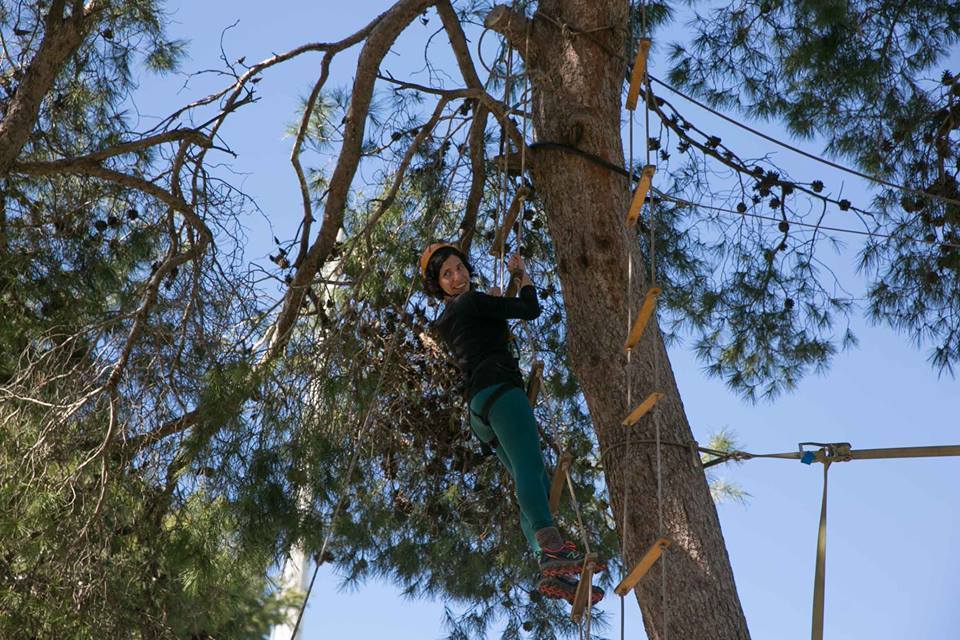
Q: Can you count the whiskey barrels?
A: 0